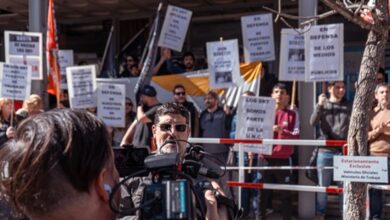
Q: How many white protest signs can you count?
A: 11